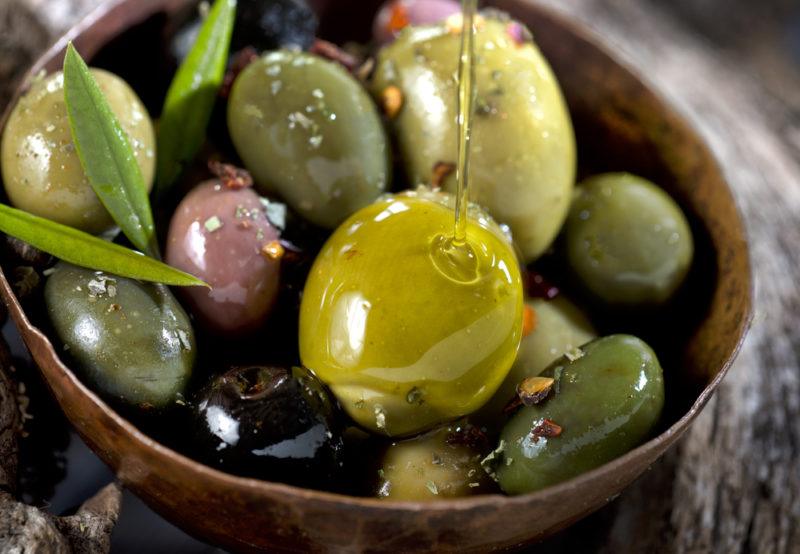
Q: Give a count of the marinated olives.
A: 13